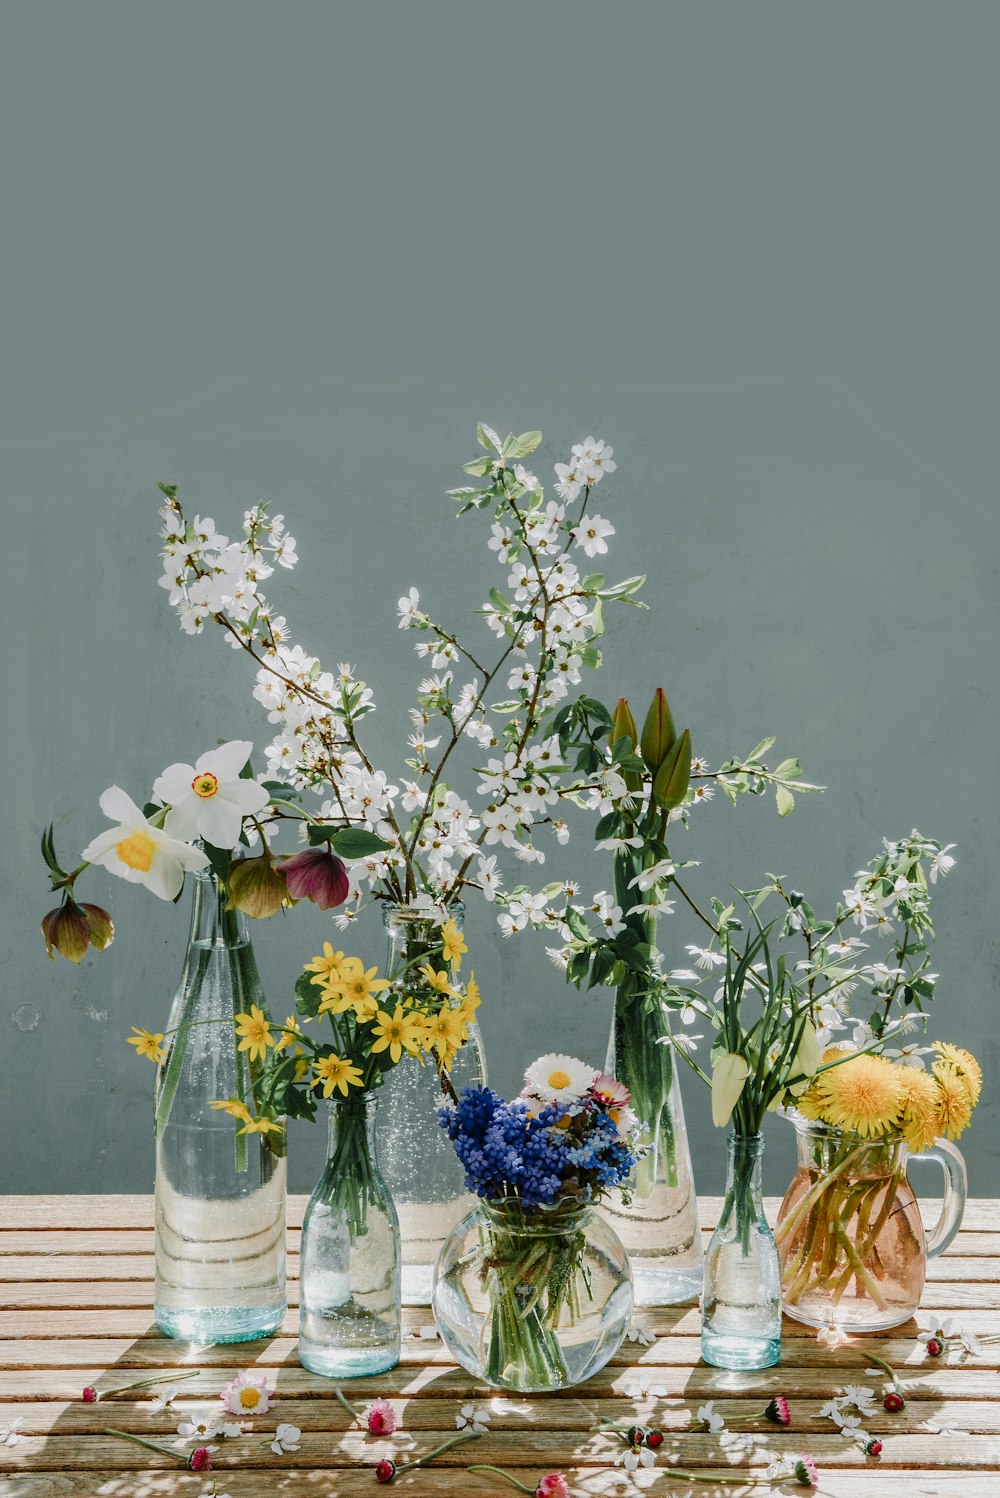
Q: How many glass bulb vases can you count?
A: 1